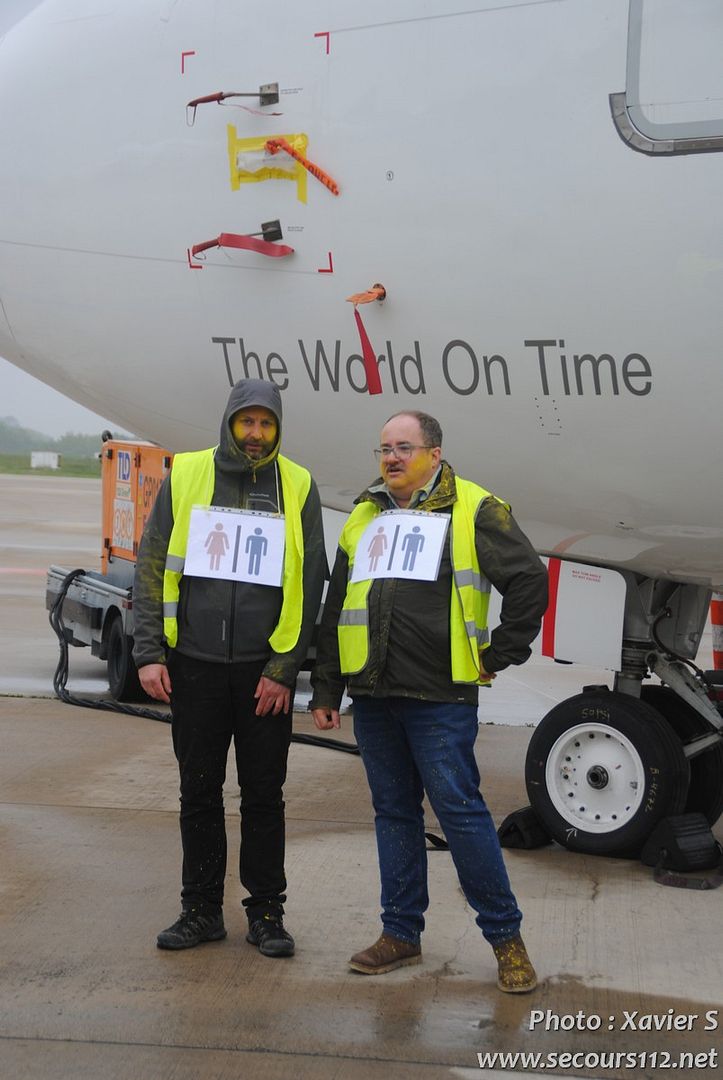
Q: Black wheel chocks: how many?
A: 2